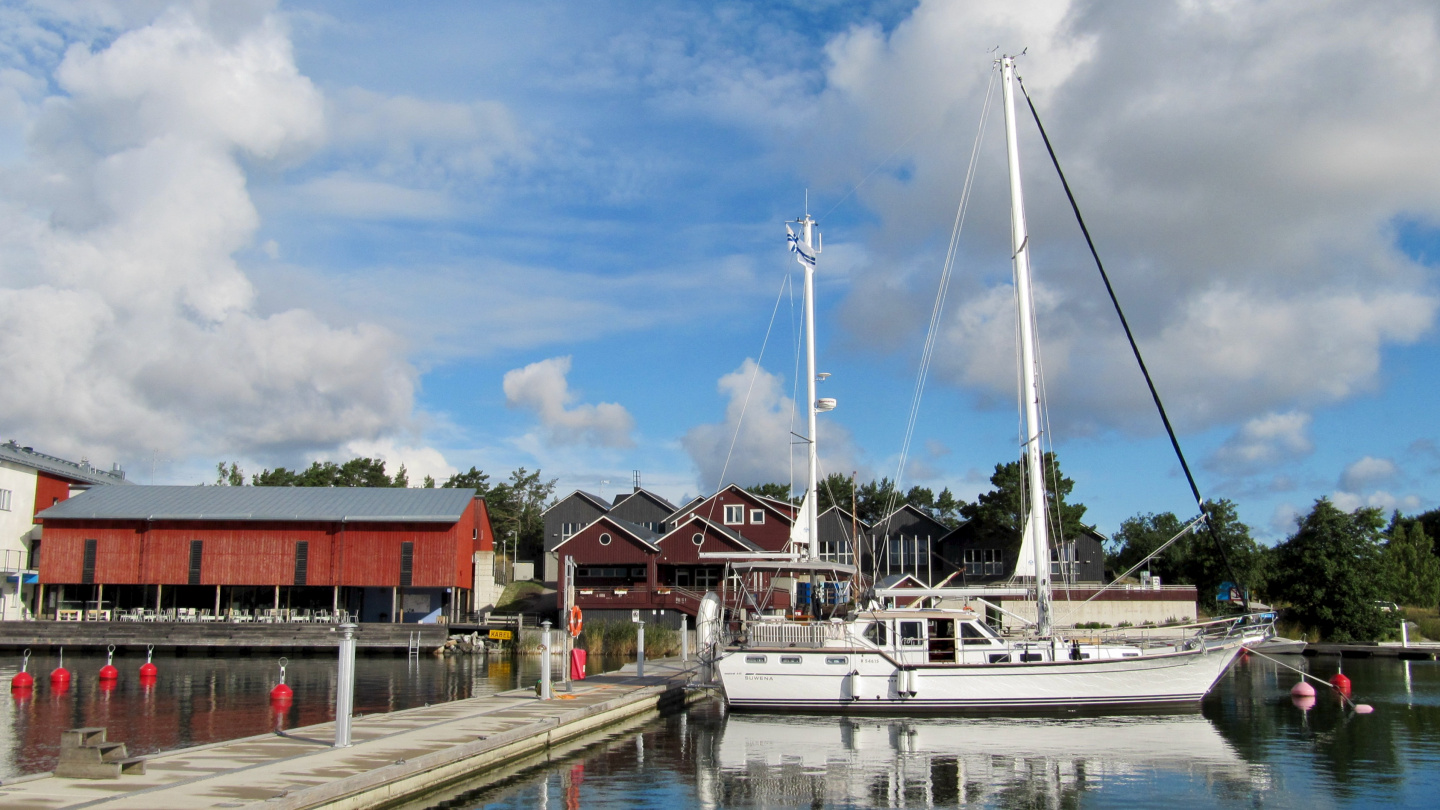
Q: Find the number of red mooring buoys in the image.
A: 6